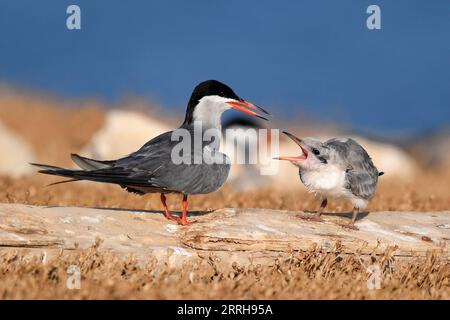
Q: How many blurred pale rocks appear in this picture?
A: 3